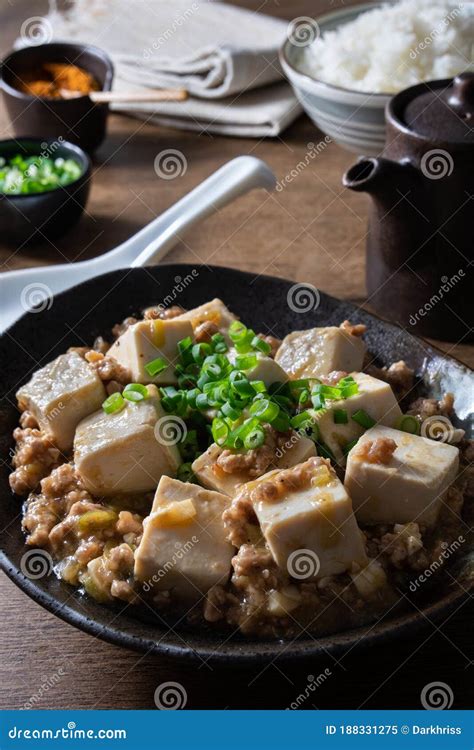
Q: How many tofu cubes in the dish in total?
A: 11